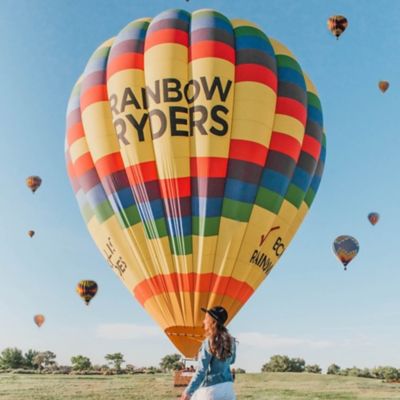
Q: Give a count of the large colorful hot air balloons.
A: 1